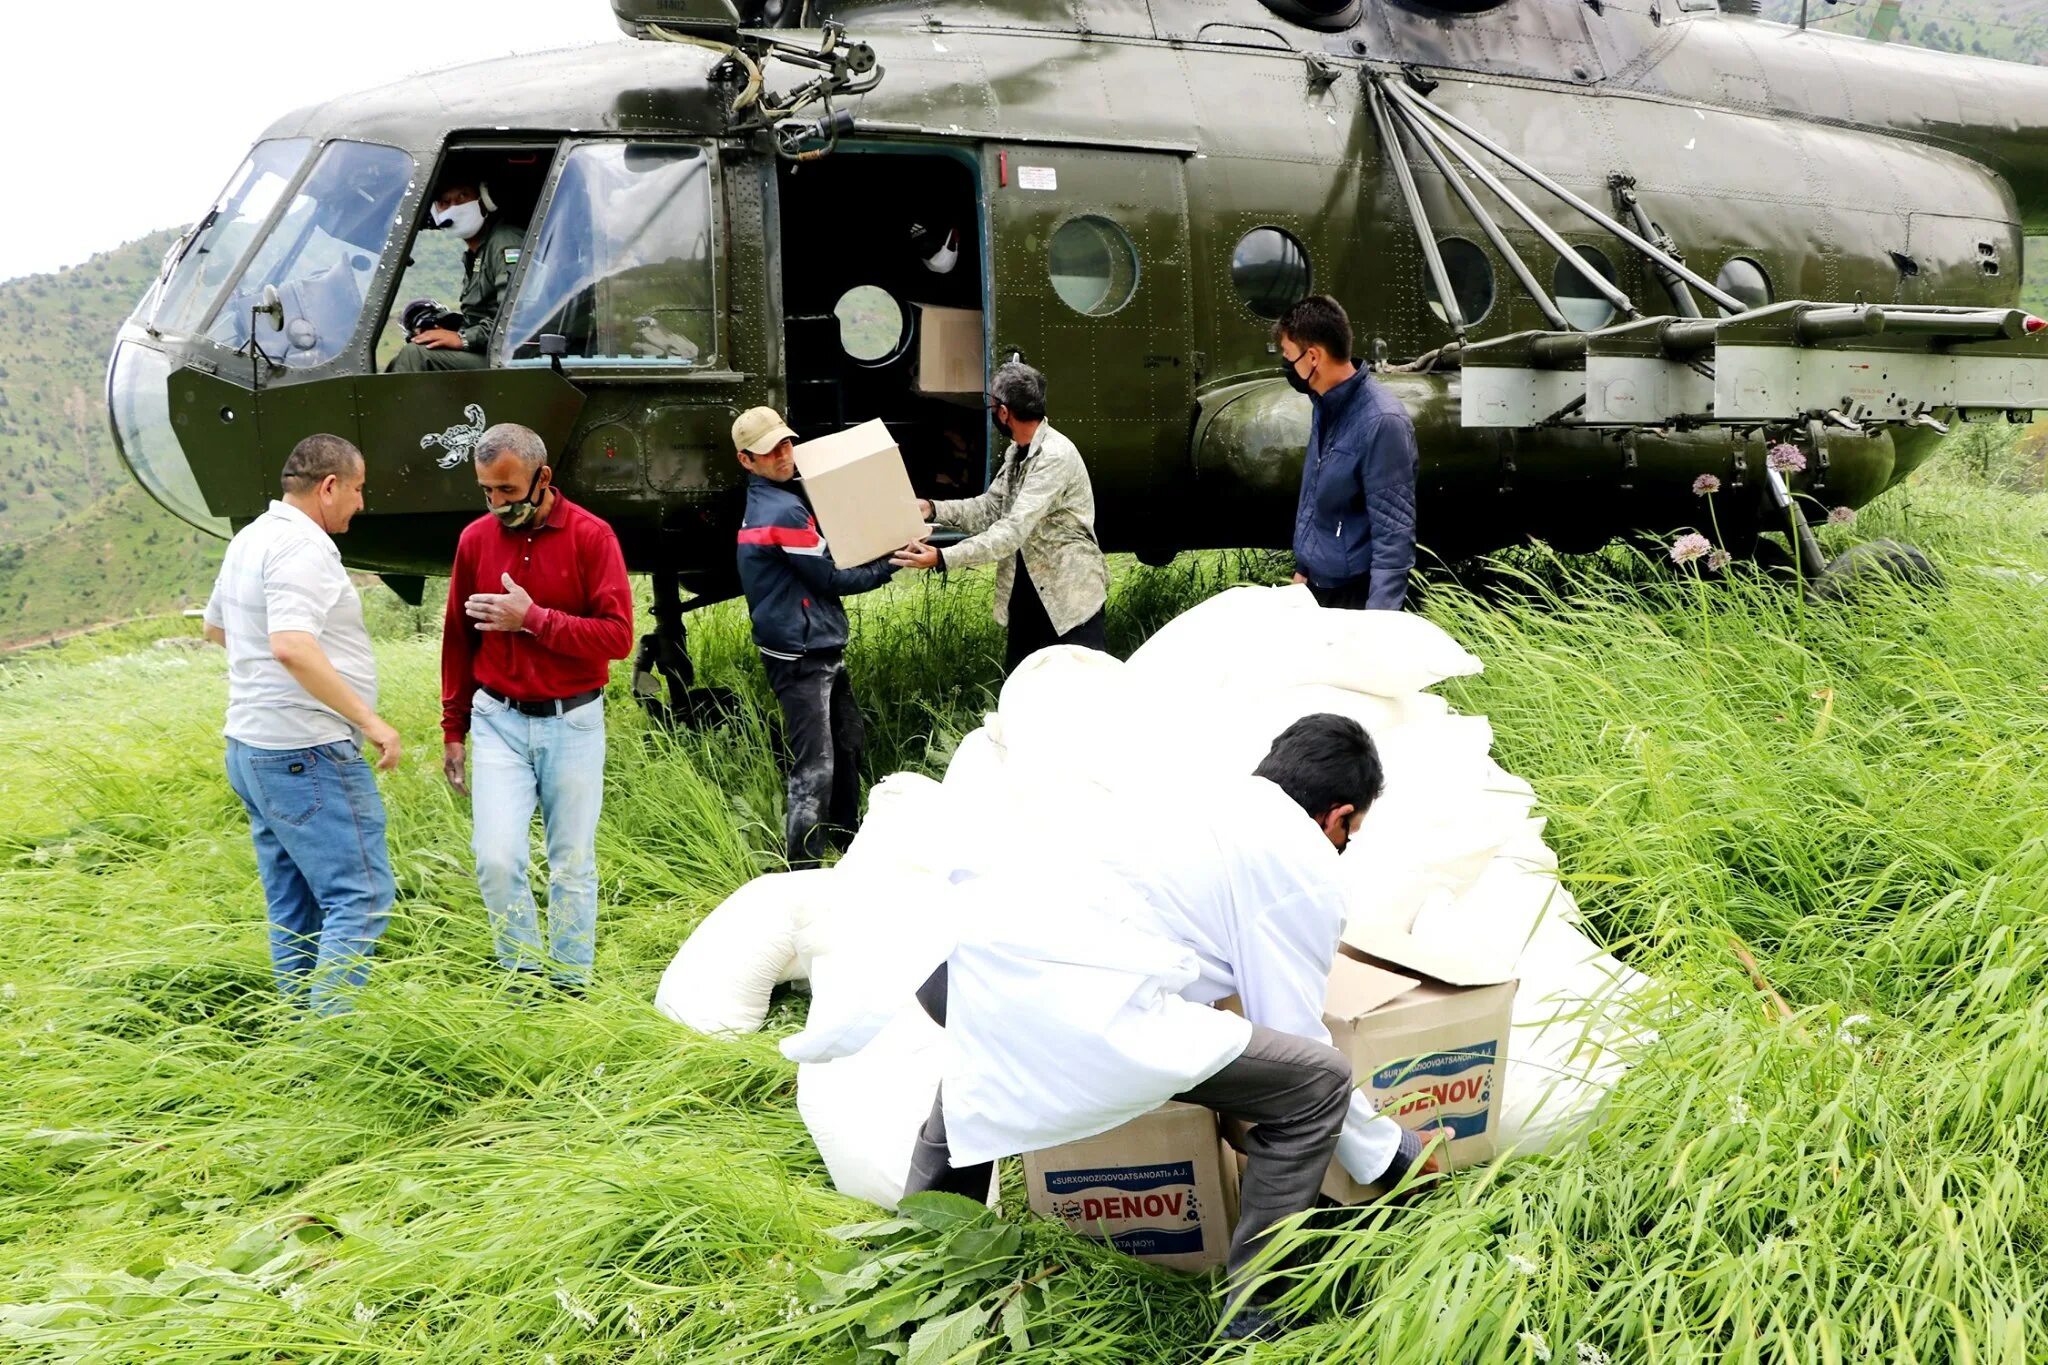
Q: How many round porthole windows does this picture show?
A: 6